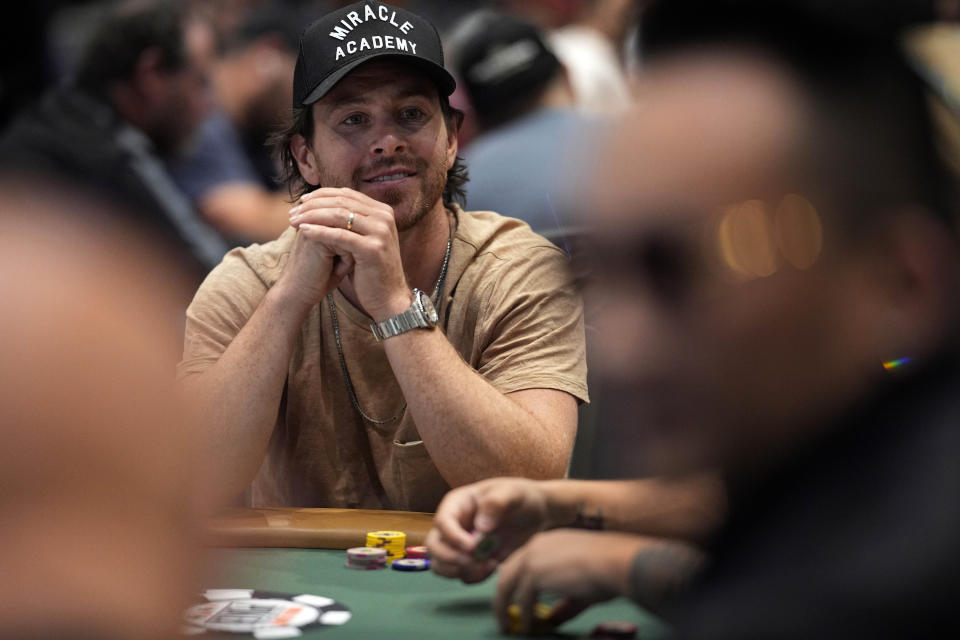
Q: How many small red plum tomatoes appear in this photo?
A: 0